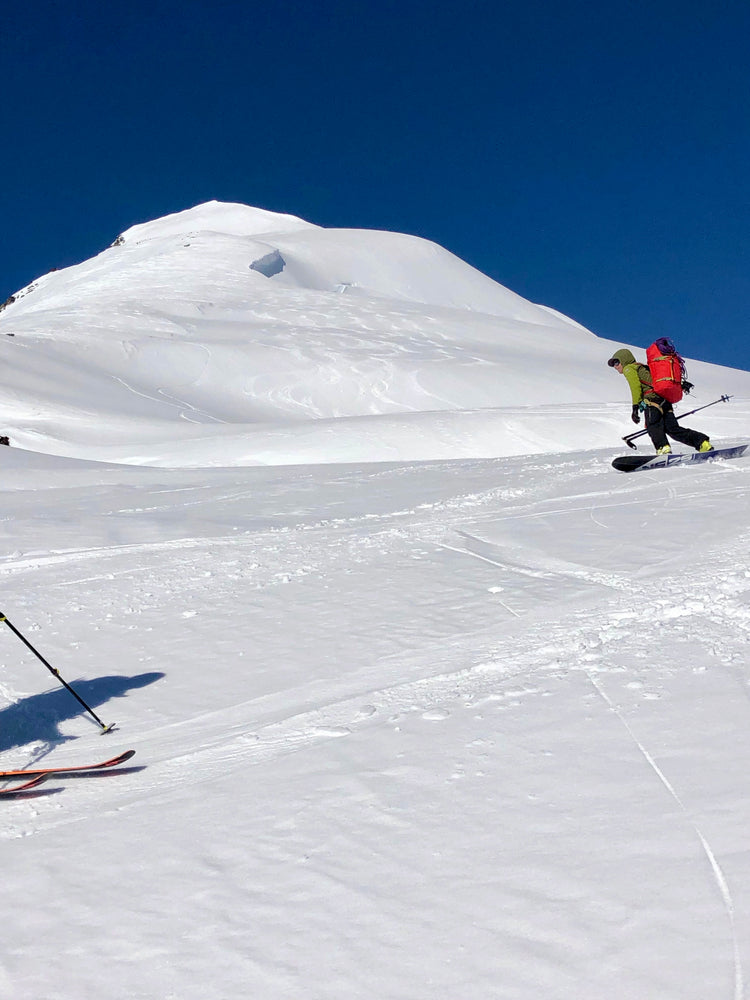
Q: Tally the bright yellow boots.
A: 2